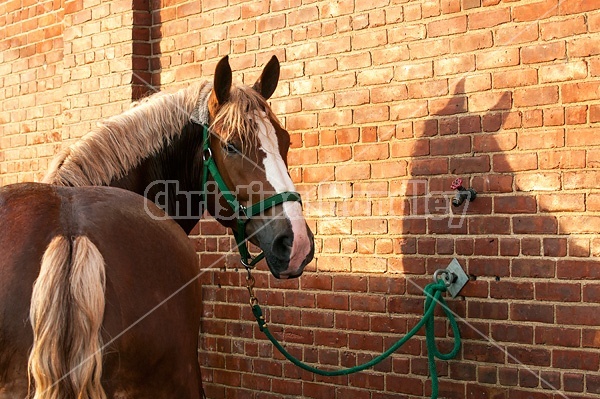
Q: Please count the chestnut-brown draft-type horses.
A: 1